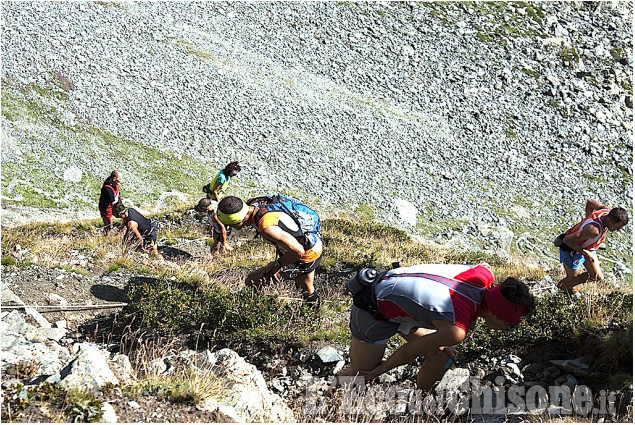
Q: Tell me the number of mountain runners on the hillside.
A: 7